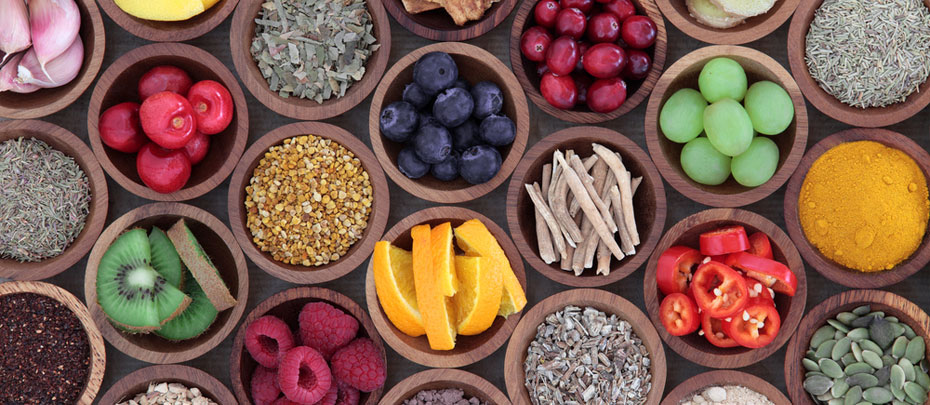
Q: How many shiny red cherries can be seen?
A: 6